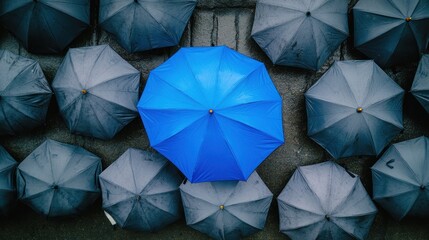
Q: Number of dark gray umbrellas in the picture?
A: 14